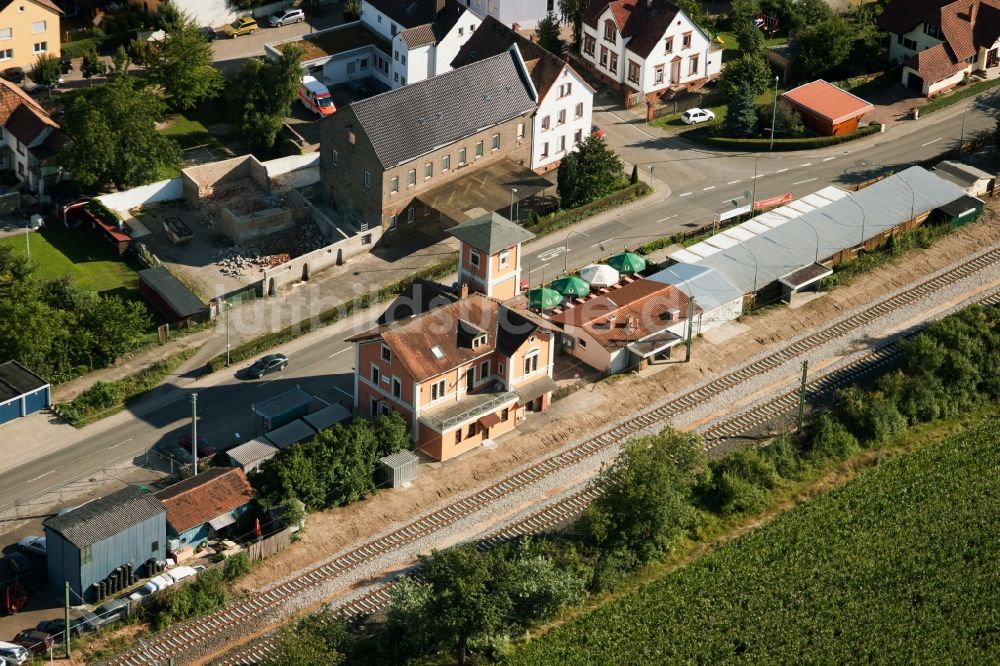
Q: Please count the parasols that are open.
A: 4